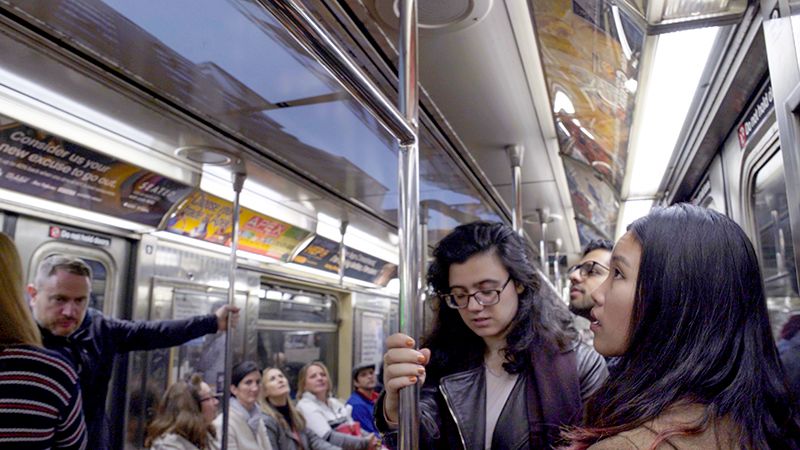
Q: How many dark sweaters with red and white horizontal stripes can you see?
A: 1